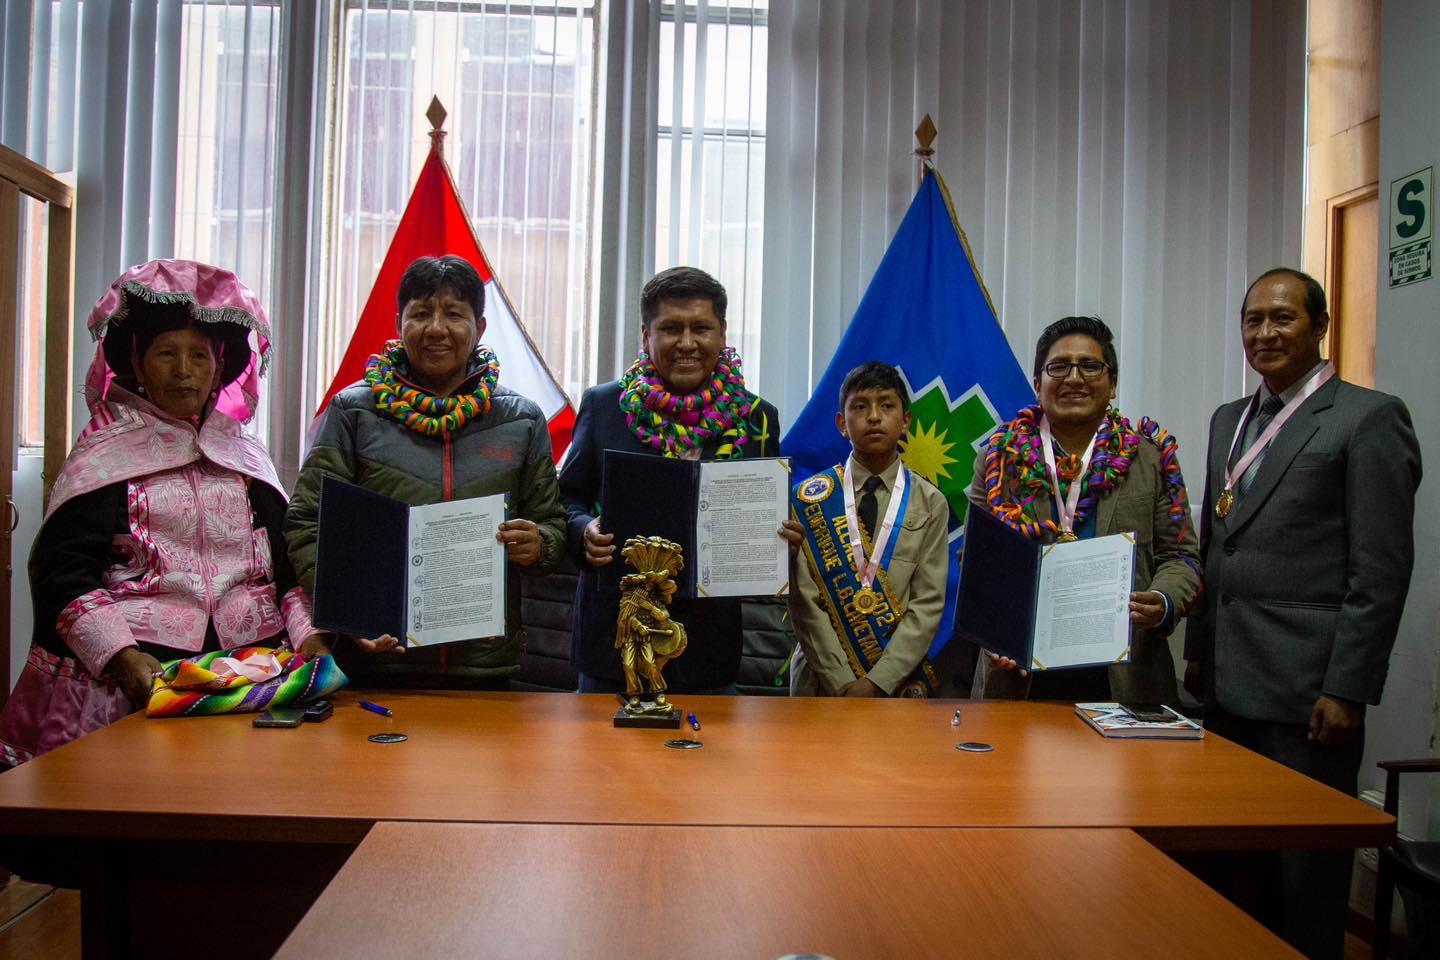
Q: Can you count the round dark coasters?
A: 3